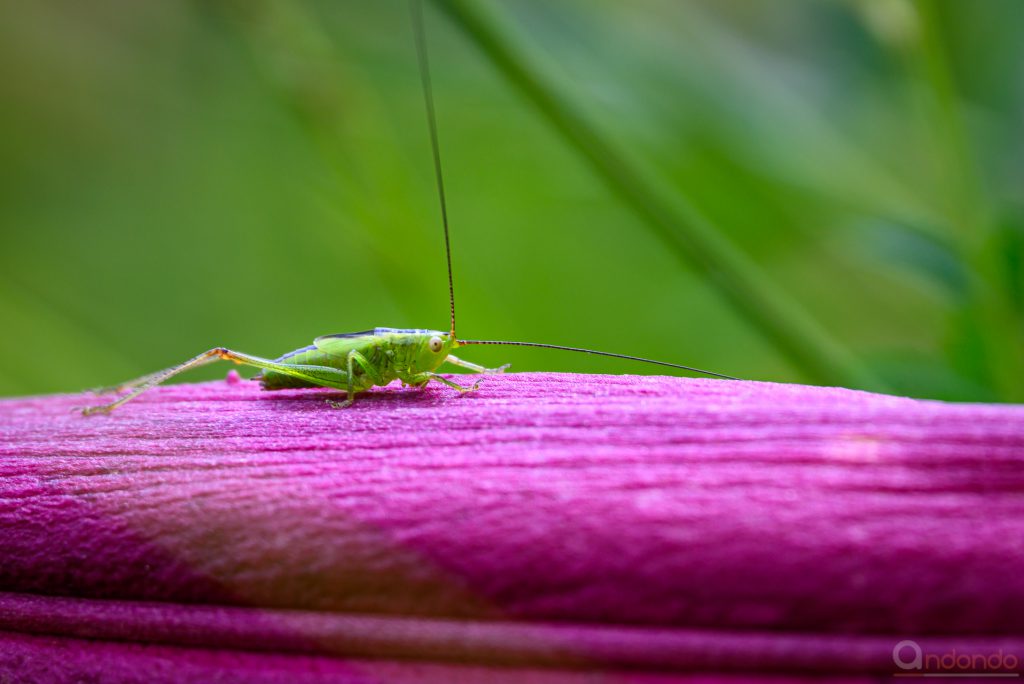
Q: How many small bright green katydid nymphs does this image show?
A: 1